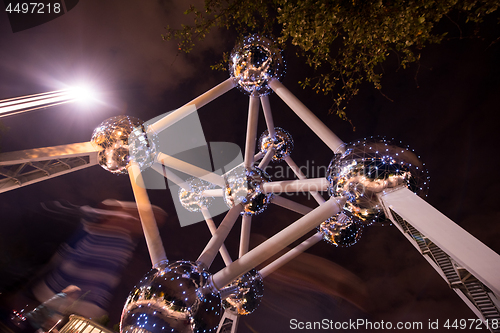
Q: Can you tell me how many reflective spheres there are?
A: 9